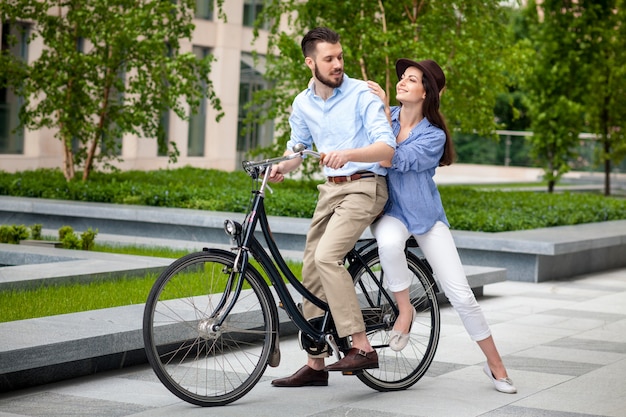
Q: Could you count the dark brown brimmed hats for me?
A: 1